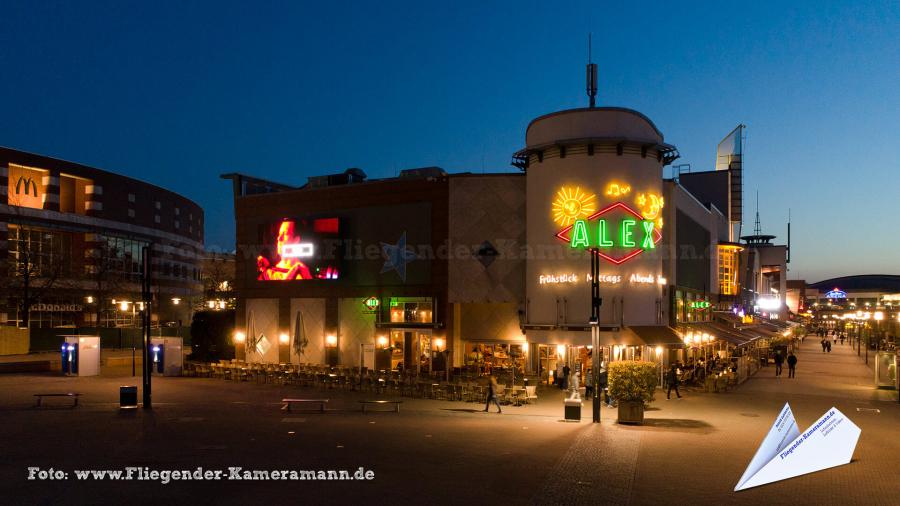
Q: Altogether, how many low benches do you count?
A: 3